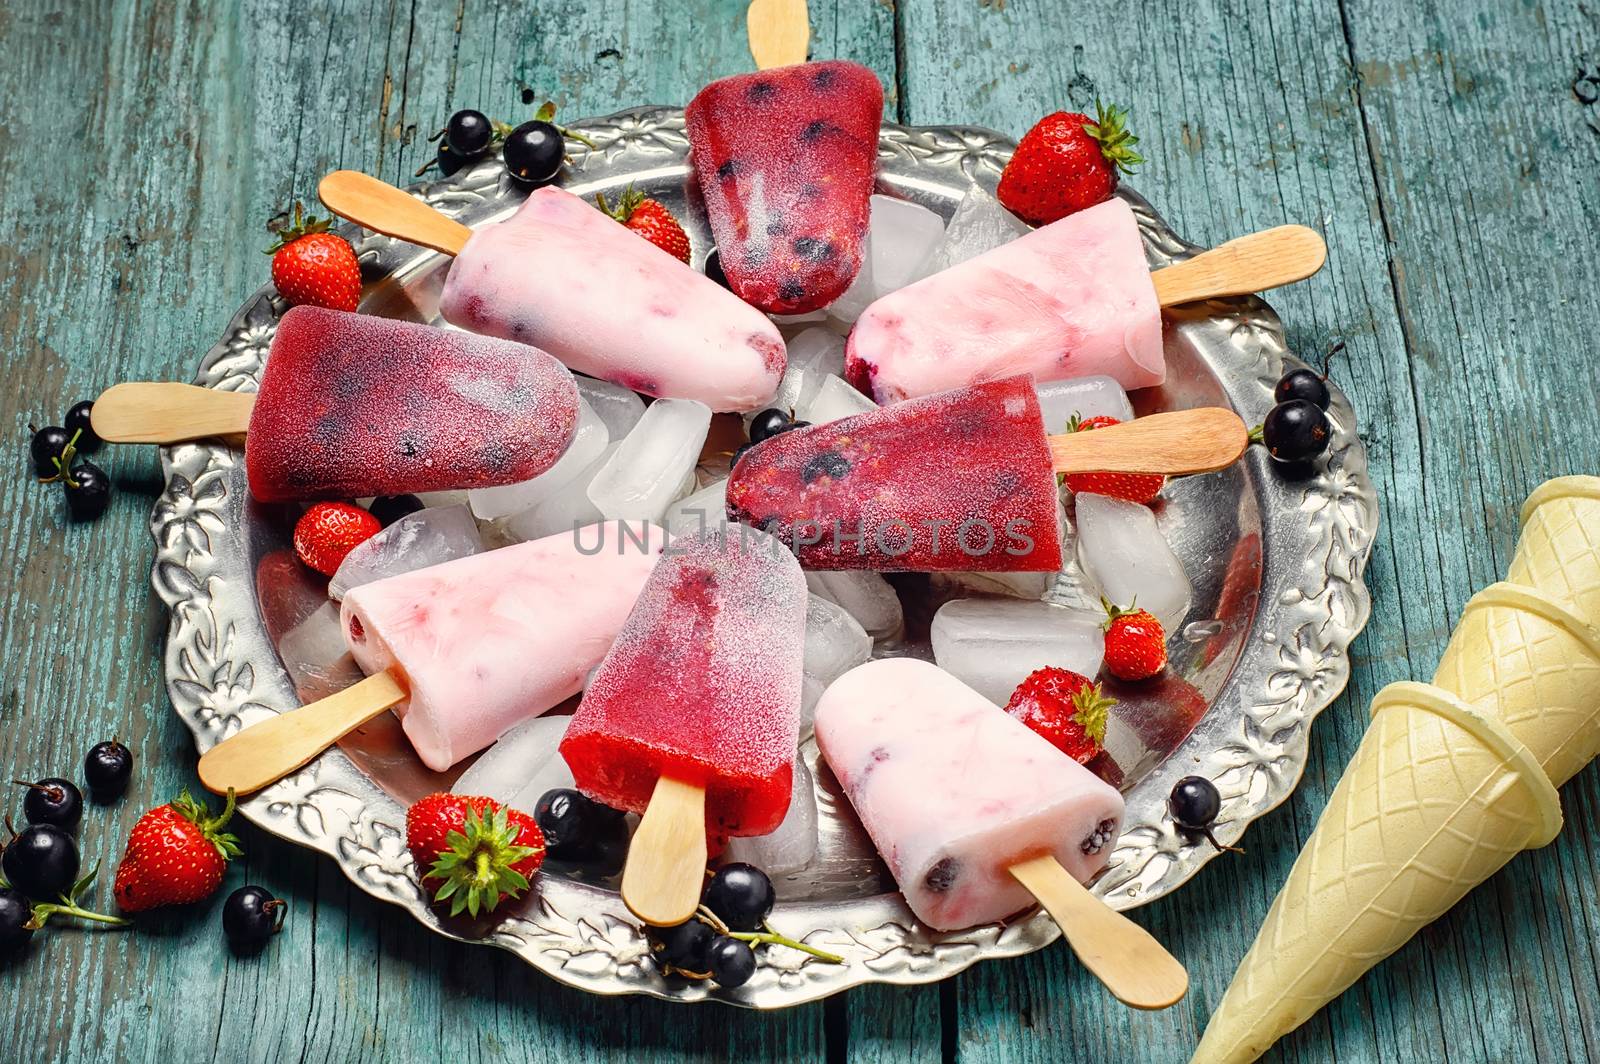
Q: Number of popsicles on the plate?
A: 8